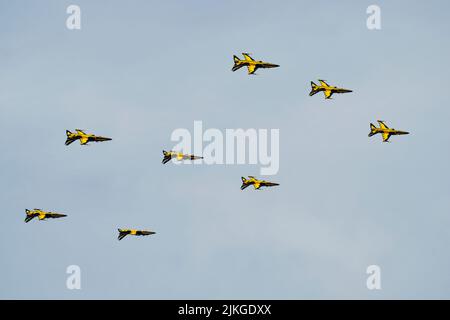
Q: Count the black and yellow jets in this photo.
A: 8